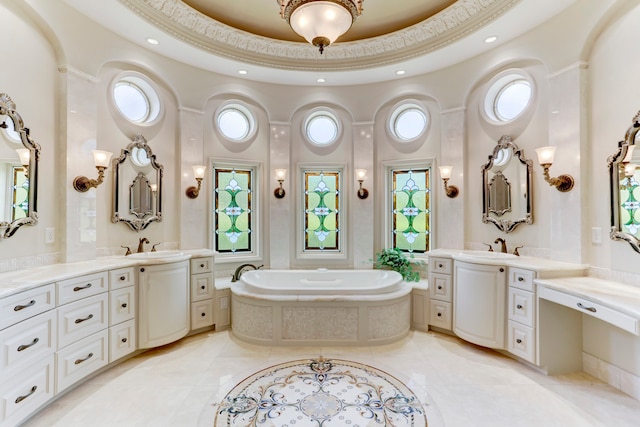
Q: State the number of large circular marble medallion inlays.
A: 1